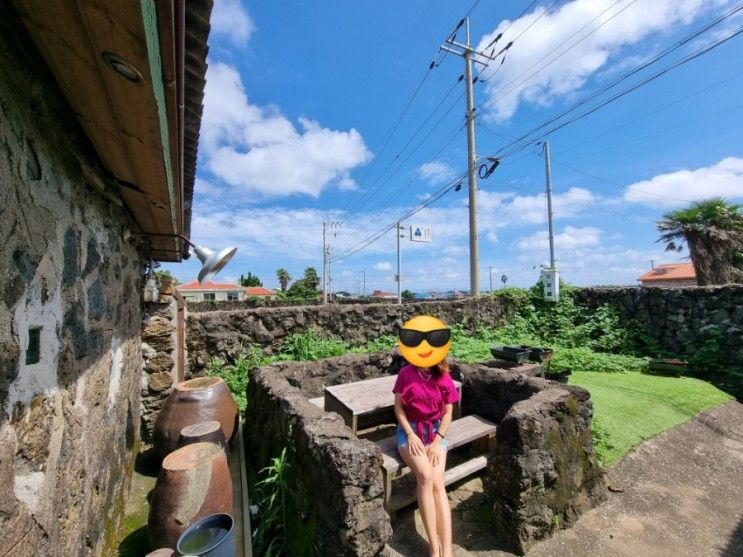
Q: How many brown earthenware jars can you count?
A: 3